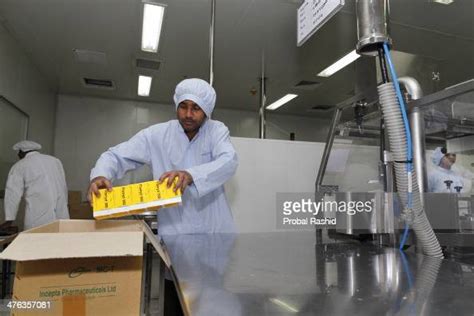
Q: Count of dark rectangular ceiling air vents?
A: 4